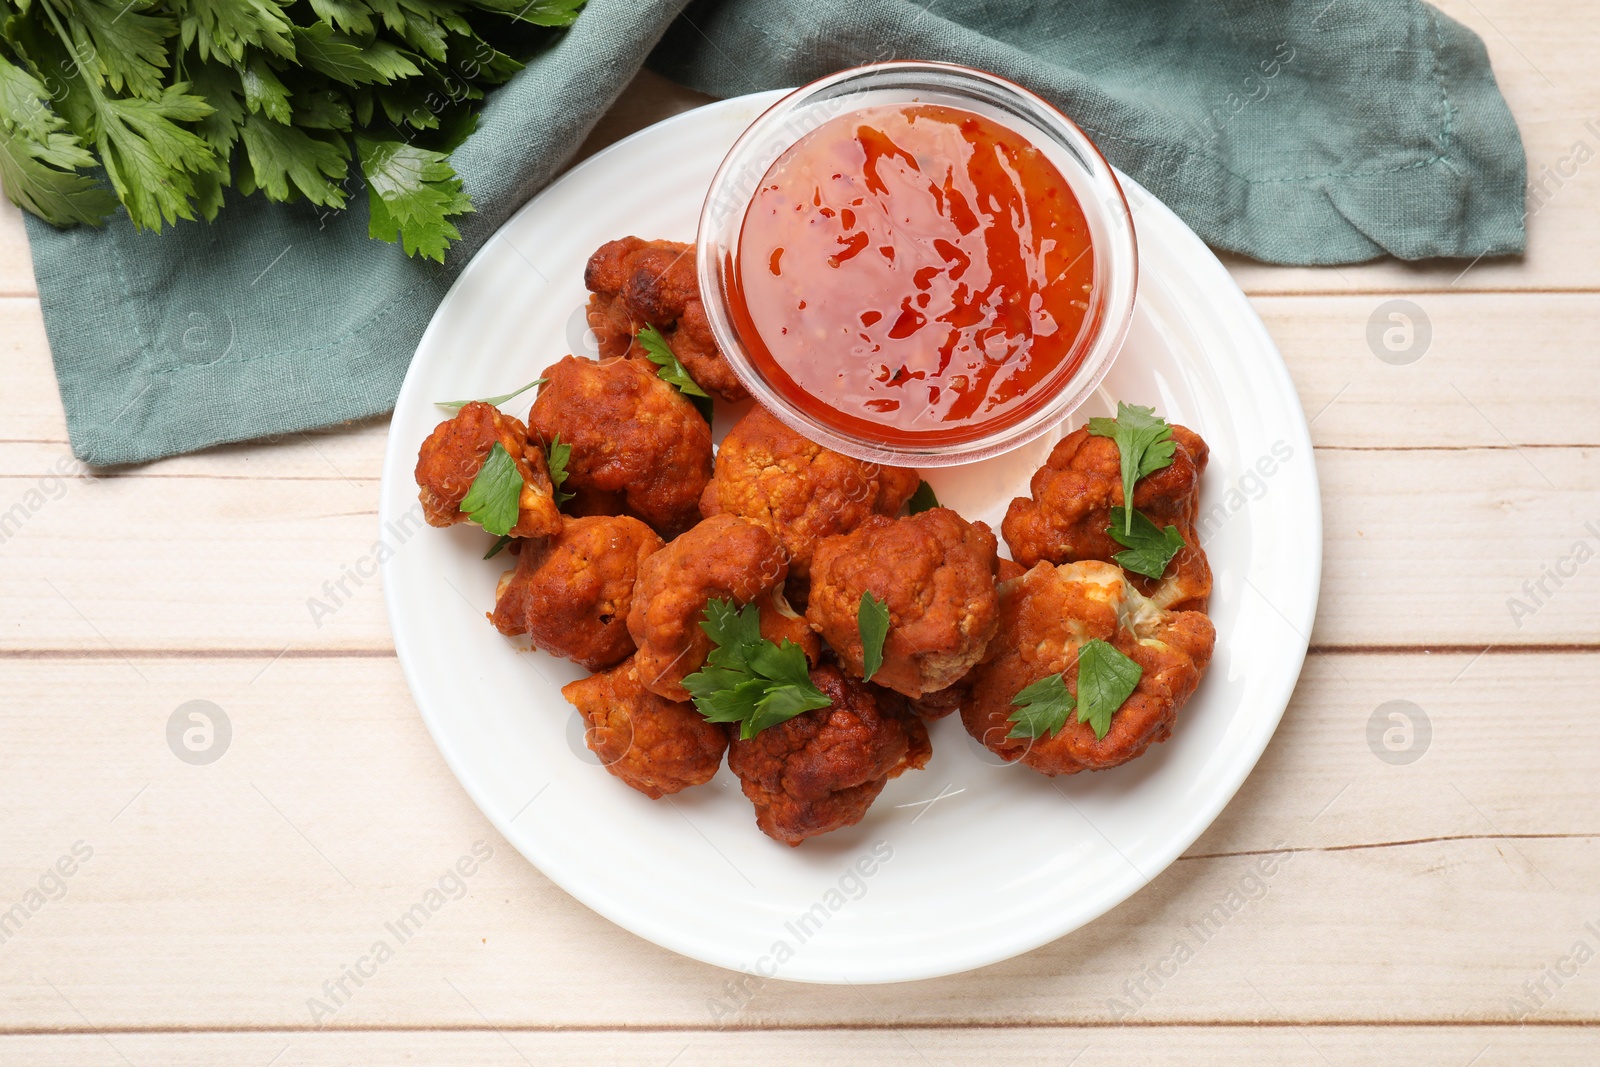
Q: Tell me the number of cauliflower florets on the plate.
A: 11